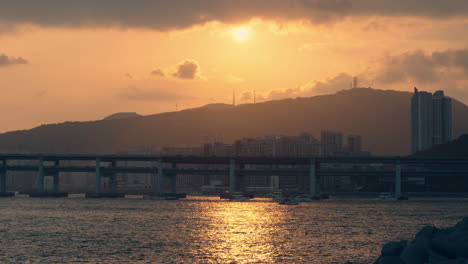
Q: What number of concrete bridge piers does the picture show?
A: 7